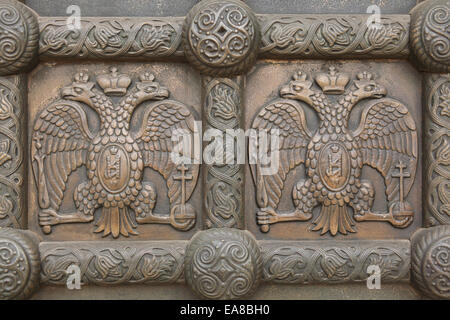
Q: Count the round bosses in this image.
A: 6